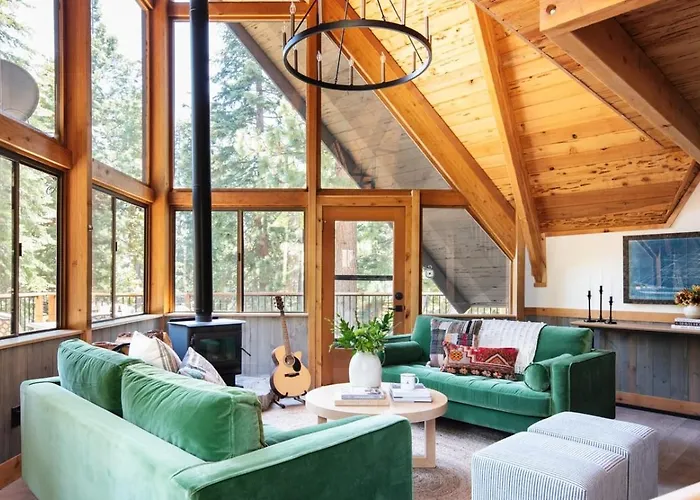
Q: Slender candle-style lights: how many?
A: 12